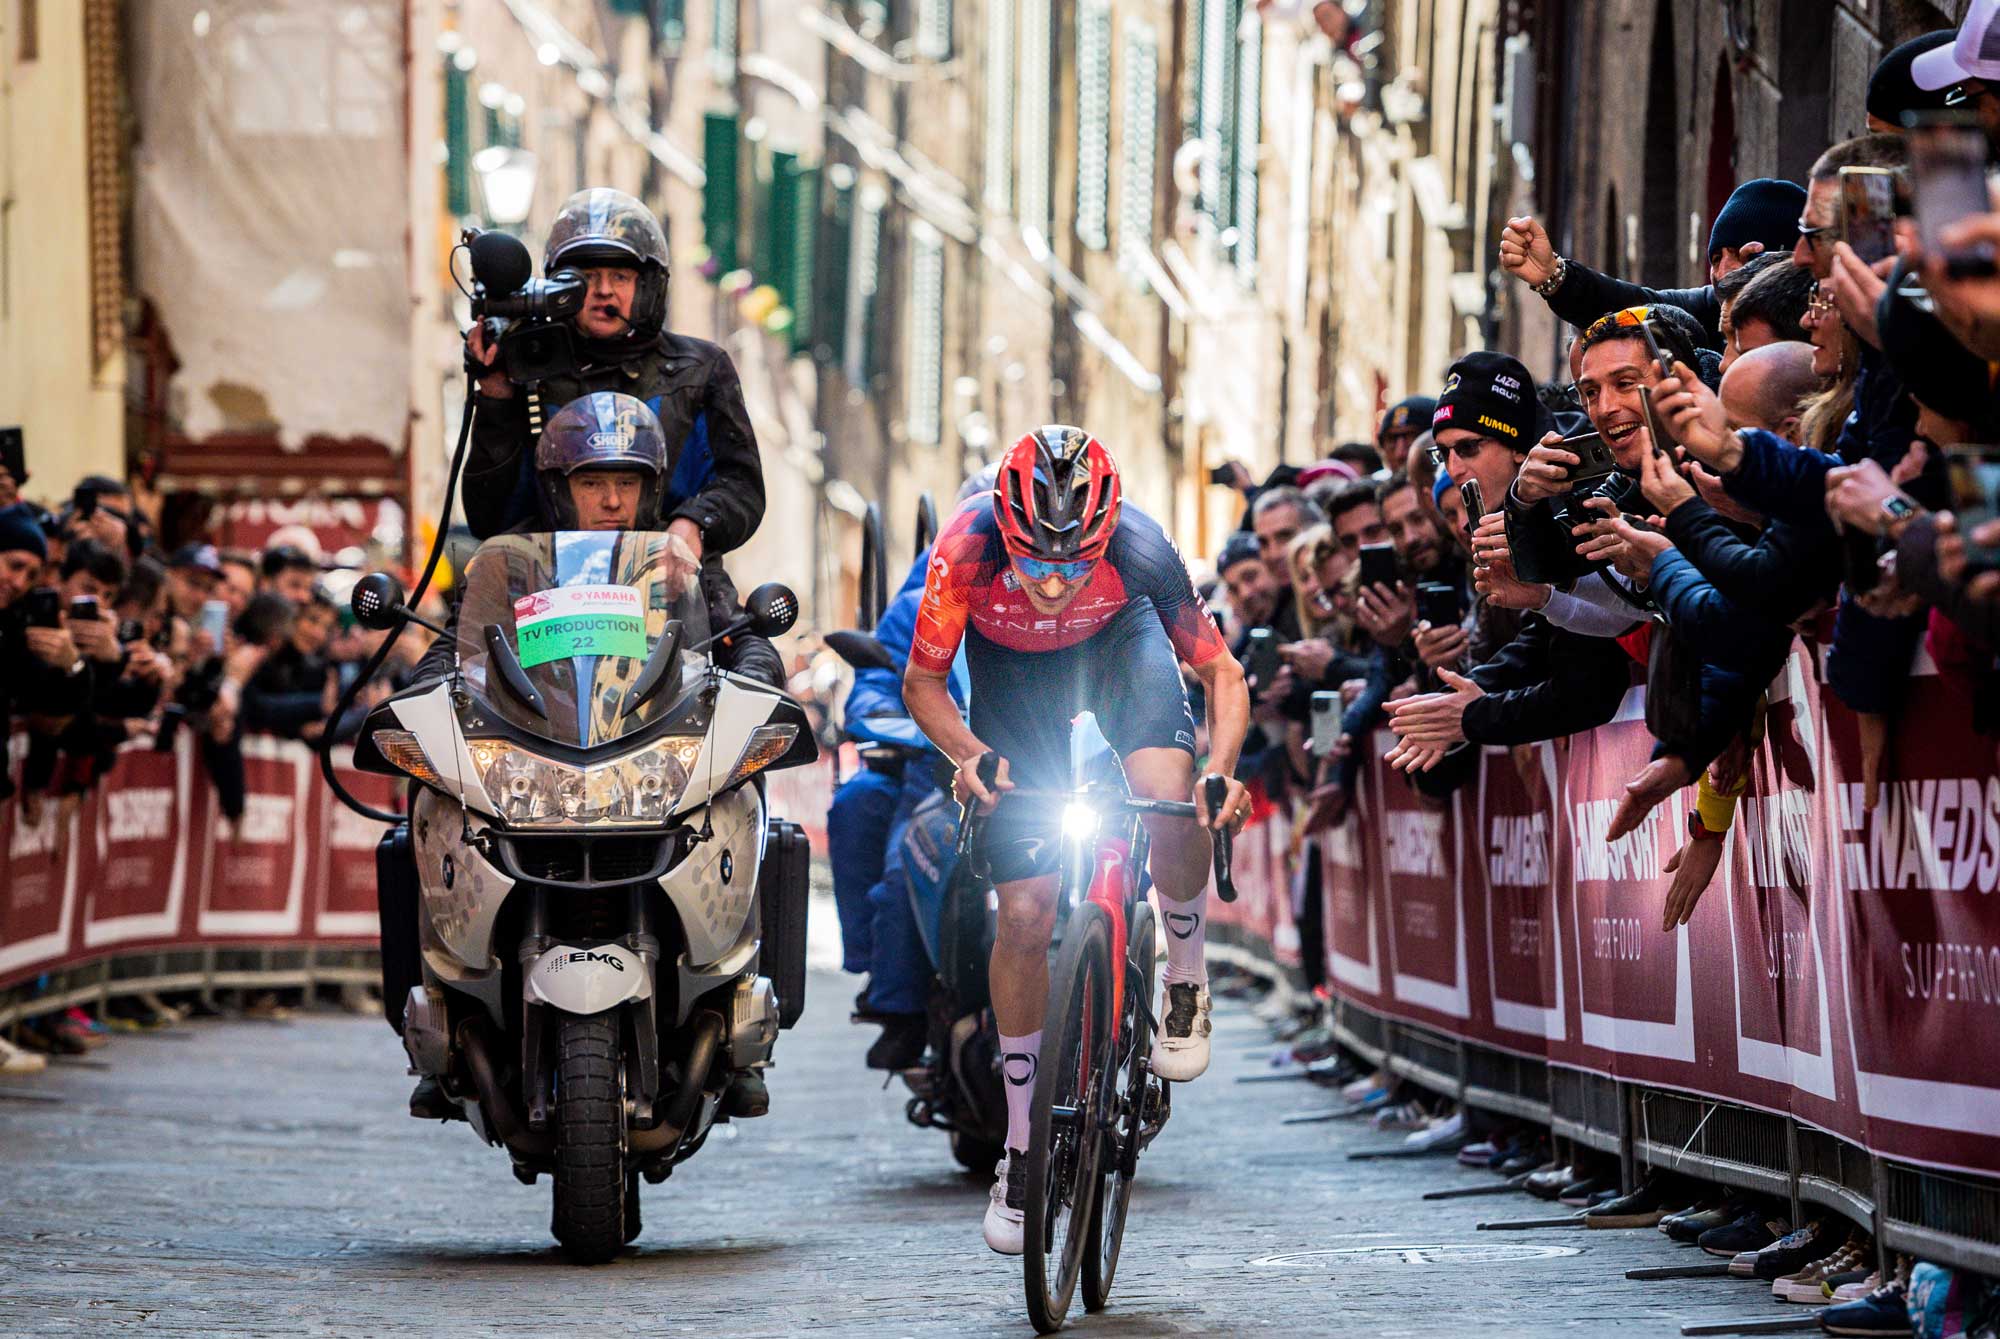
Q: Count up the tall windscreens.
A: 1